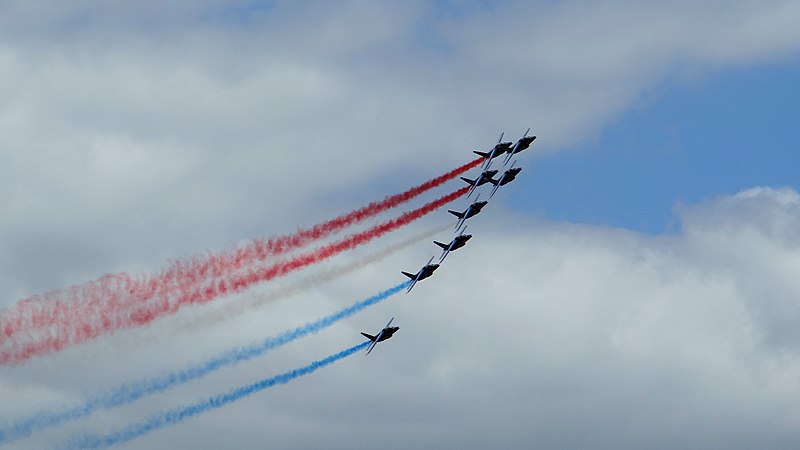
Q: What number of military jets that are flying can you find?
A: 8